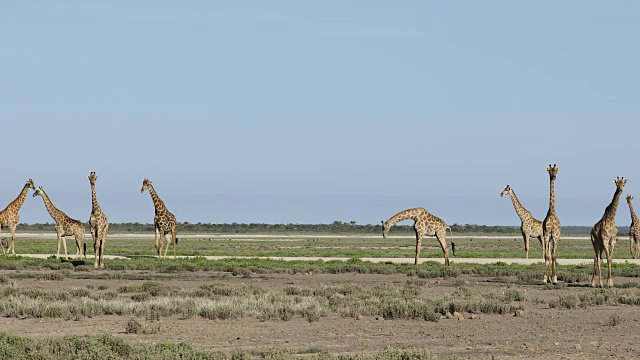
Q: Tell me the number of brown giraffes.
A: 9